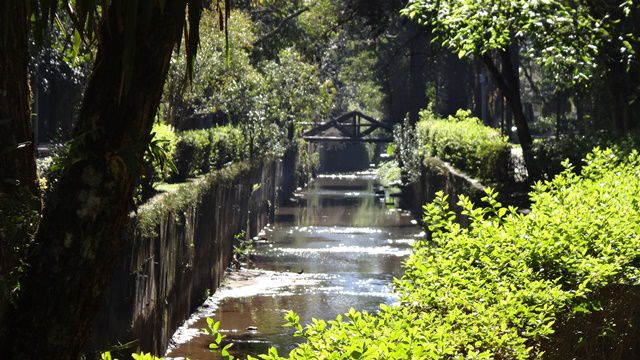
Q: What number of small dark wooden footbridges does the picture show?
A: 1